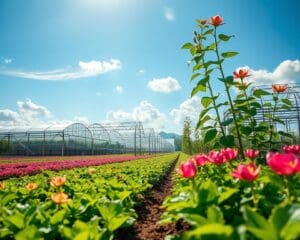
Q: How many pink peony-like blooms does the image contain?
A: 8